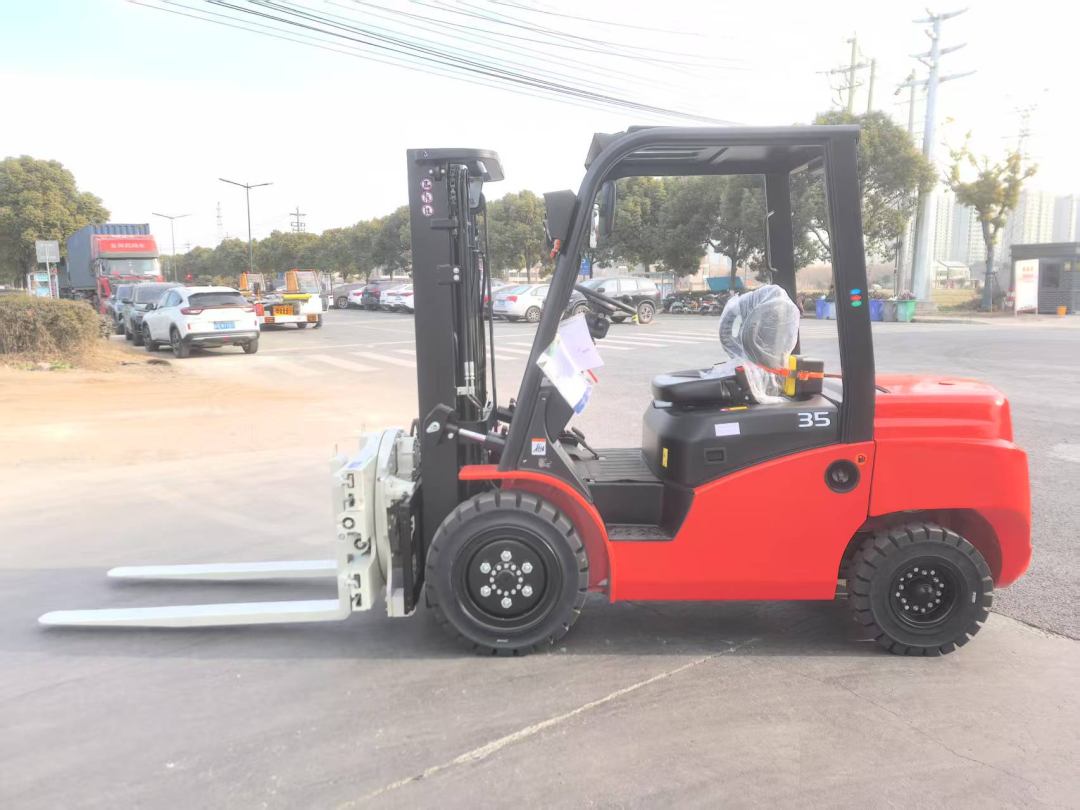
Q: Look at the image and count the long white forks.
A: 2